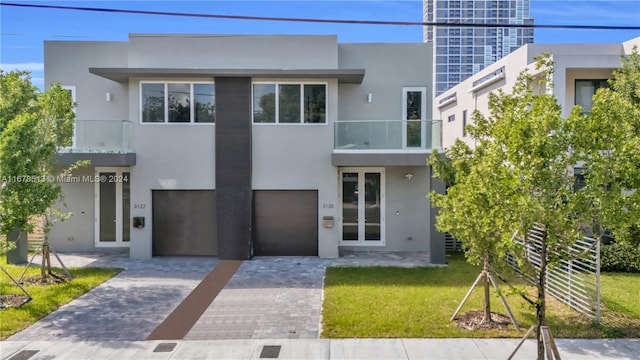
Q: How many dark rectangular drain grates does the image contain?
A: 3